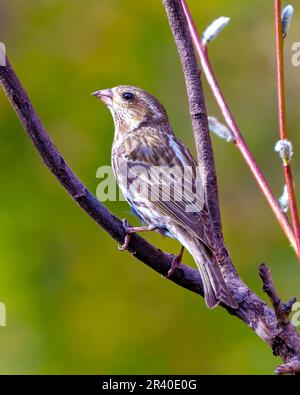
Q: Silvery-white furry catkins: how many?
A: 5